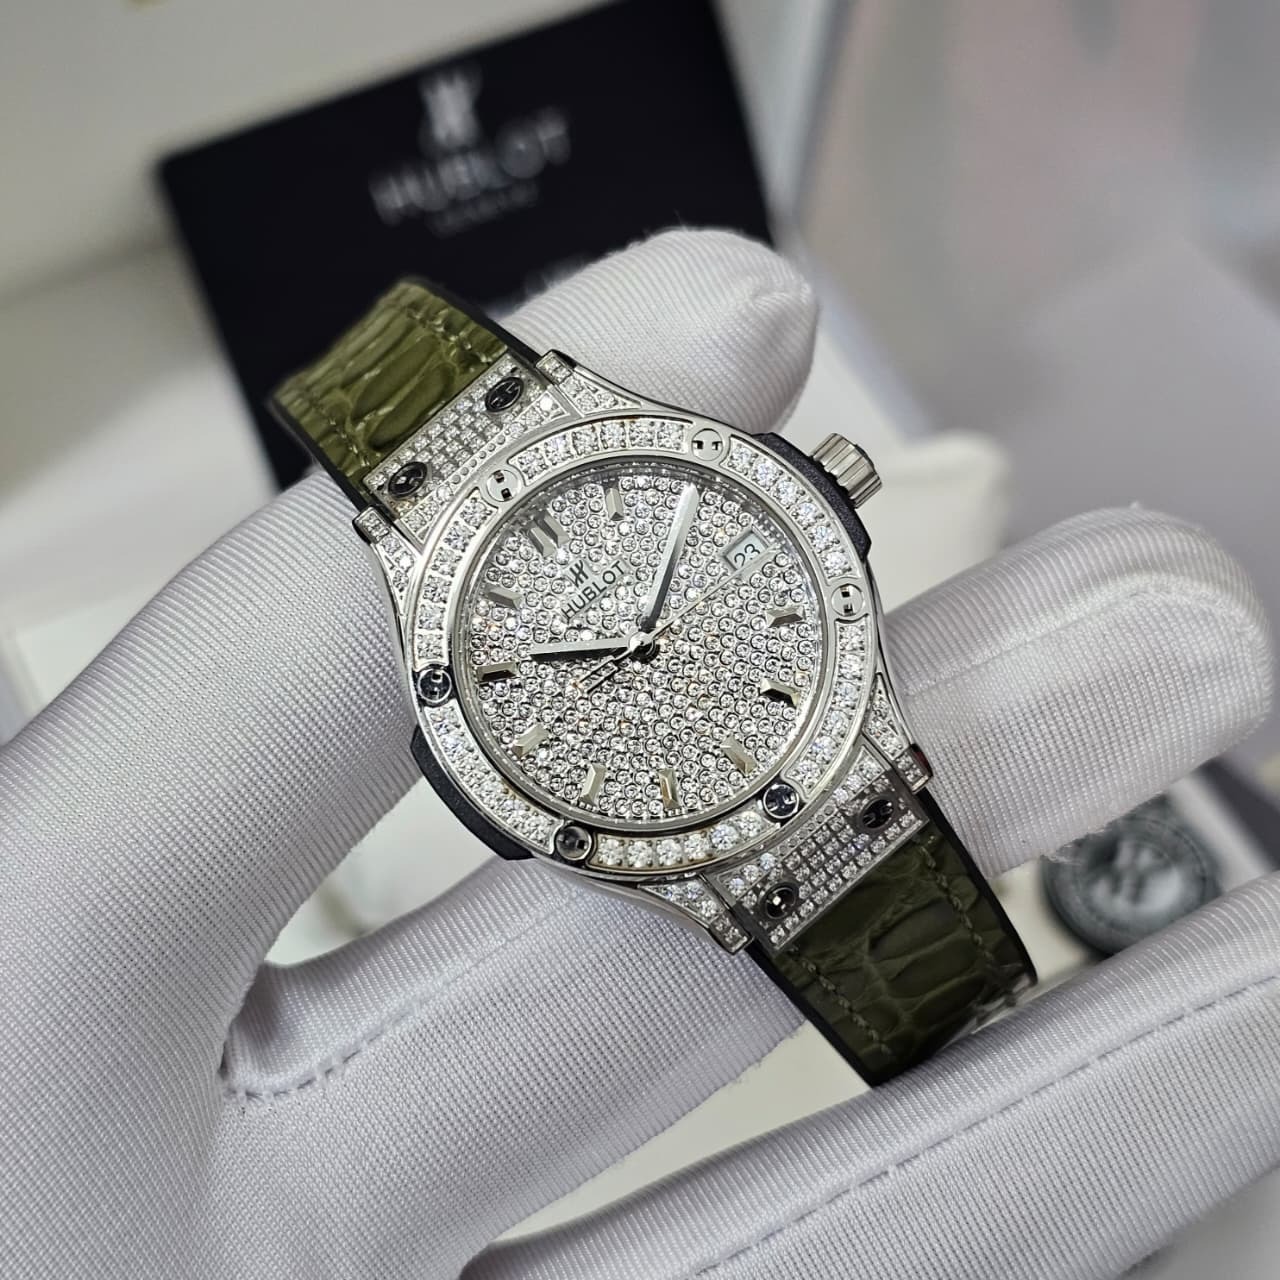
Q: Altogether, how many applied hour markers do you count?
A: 11